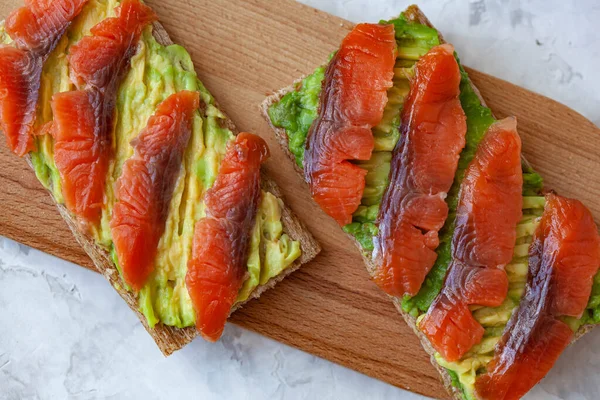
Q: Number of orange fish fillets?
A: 8